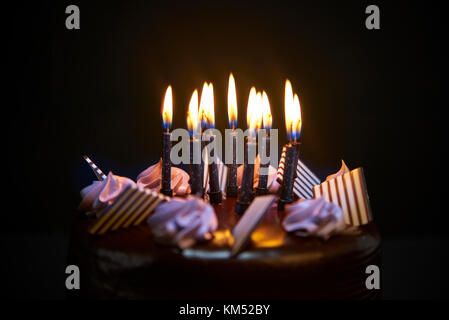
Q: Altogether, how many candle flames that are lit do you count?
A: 10